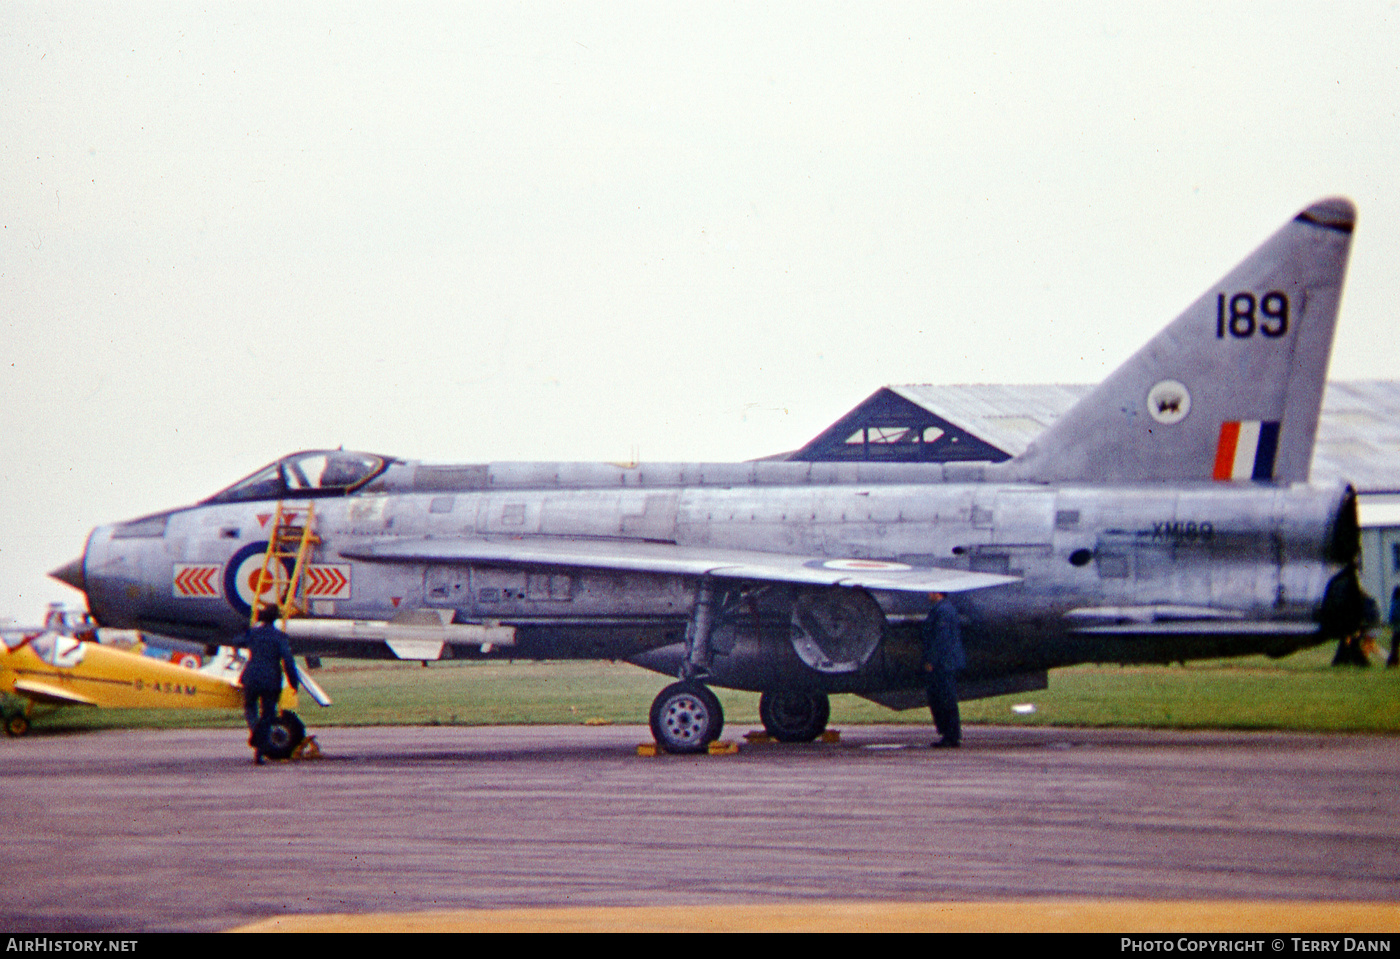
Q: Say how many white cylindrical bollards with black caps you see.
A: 0